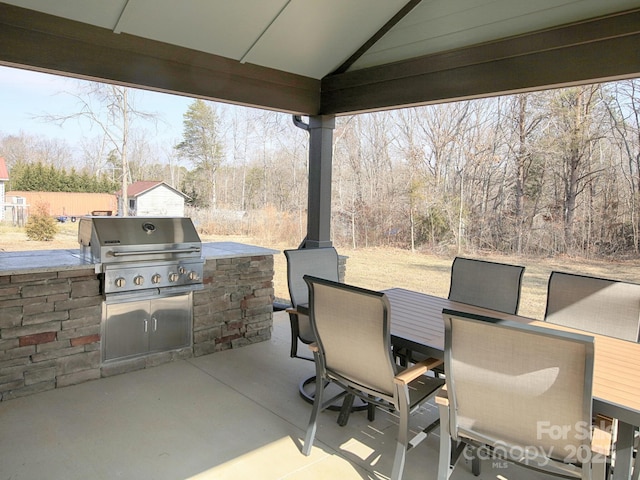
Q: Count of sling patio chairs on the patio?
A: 5